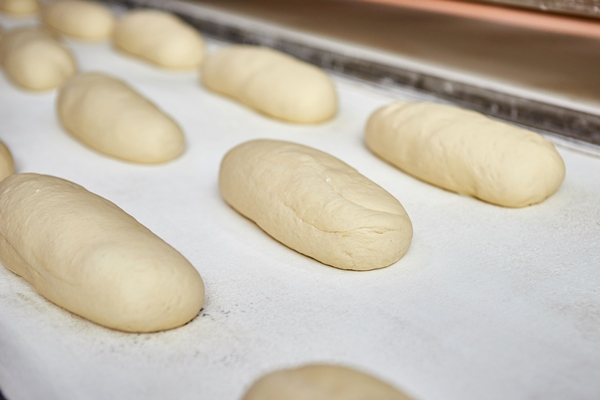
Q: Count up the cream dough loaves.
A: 11